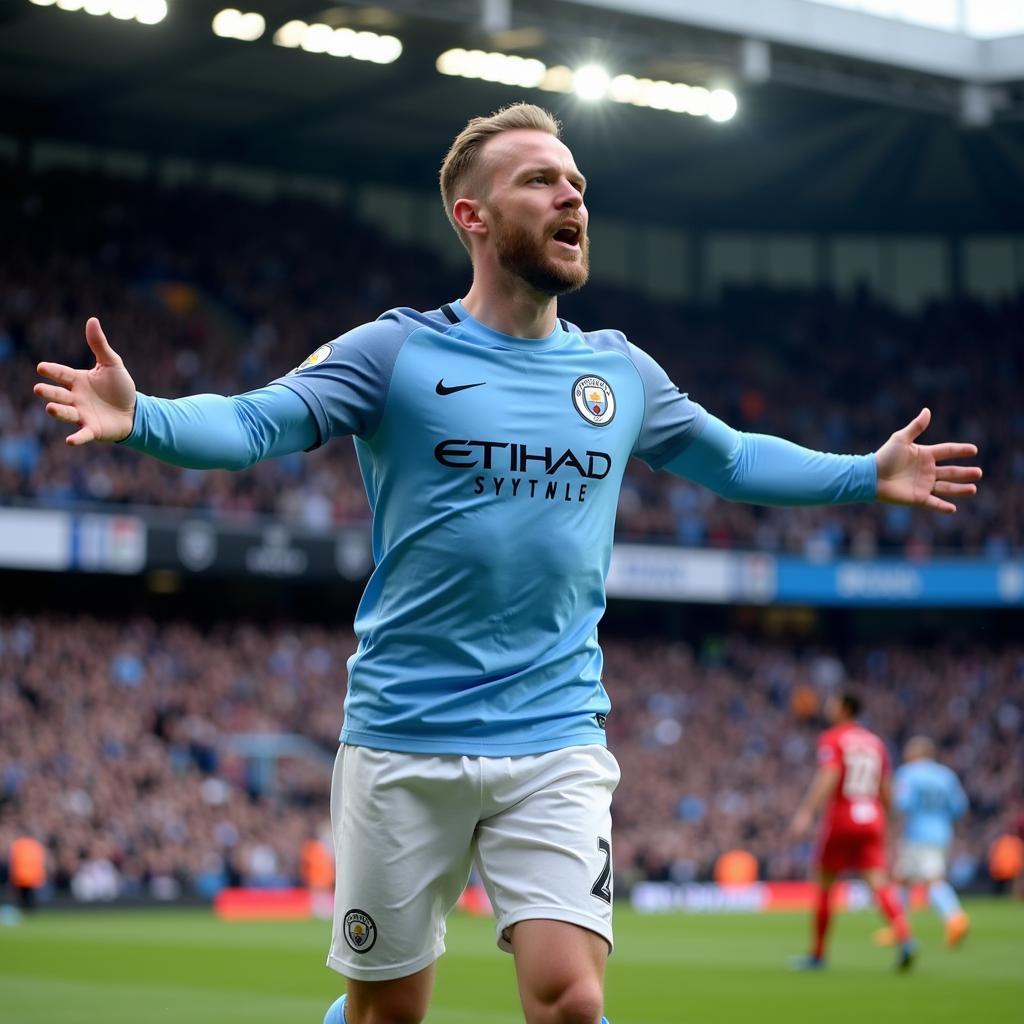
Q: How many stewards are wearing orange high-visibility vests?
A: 4